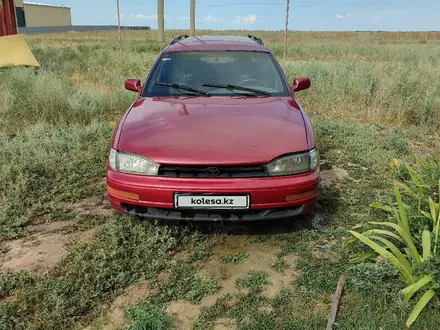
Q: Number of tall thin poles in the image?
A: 4